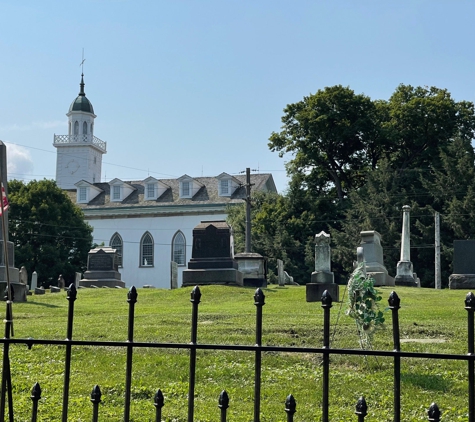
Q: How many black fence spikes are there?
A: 15